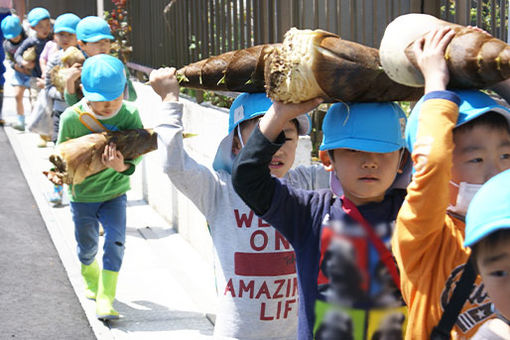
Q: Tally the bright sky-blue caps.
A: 9